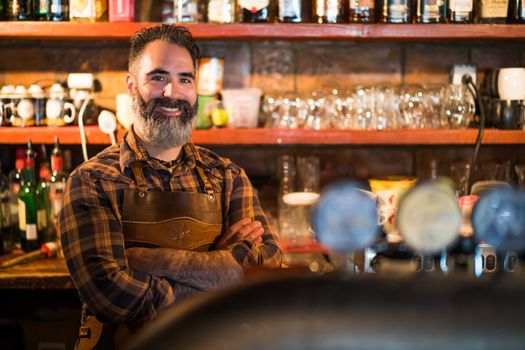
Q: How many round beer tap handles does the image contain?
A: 3